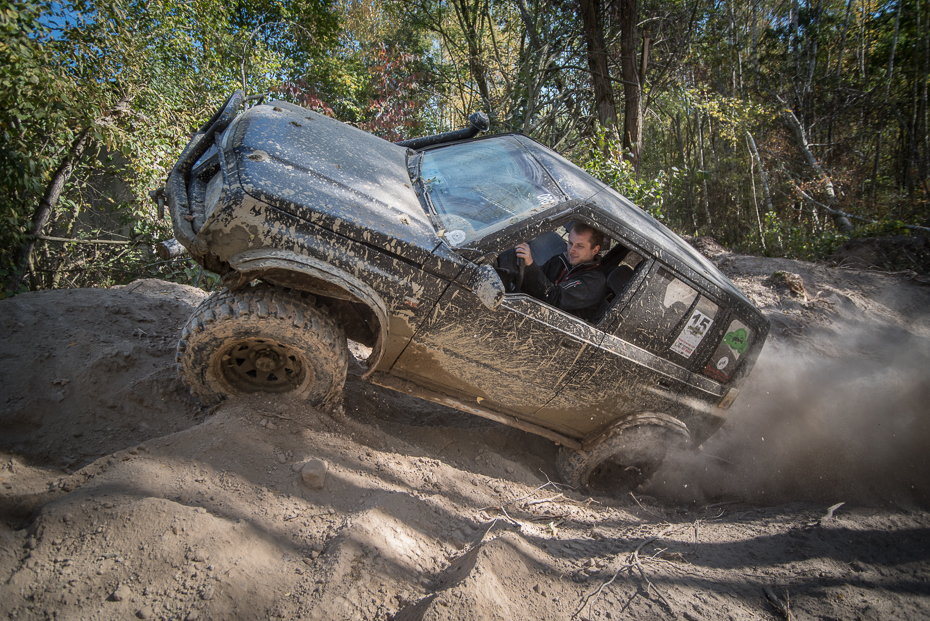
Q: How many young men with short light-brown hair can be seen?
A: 1